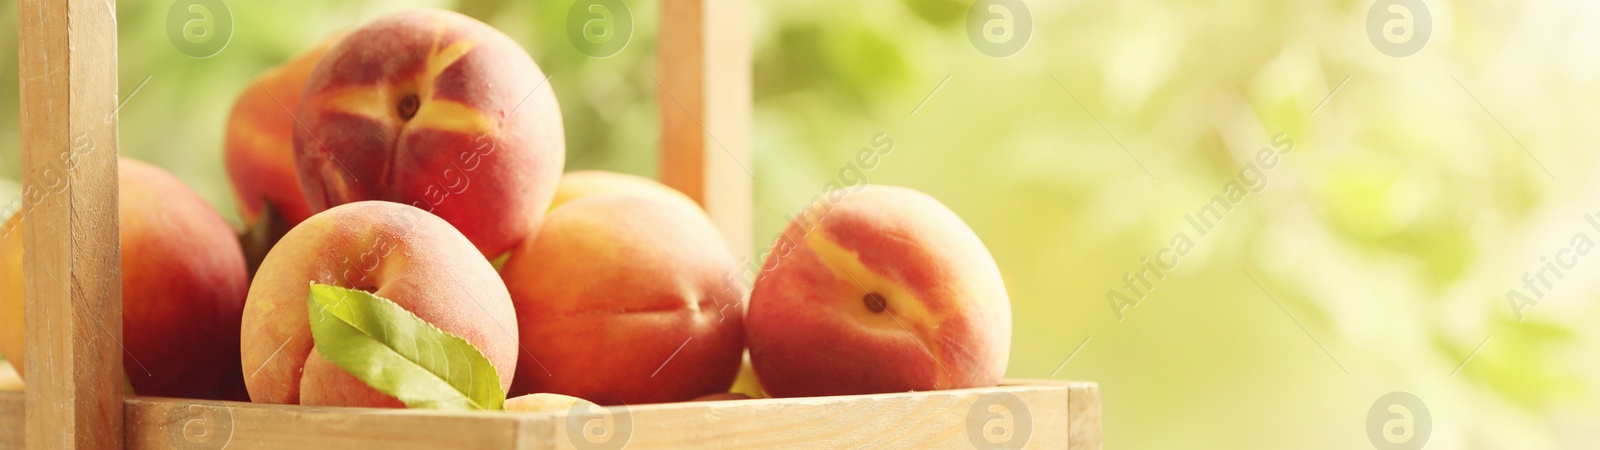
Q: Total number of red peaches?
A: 6